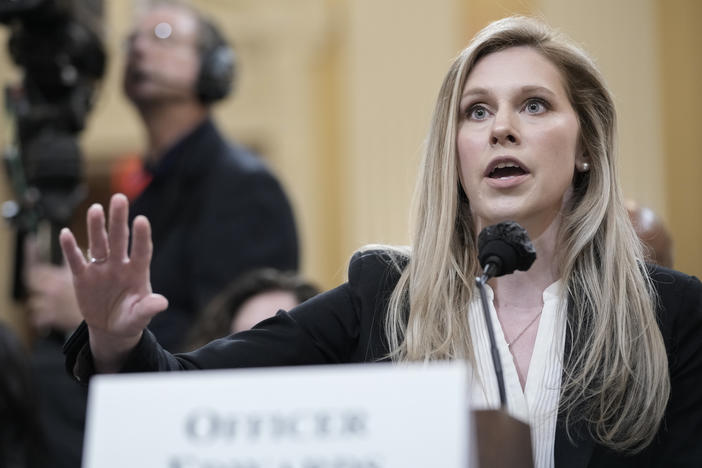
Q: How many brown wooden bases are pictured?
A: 1